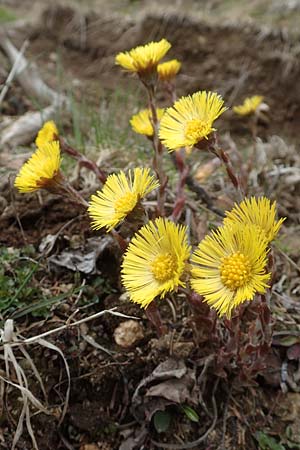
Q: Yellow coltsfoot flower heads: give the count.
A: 11